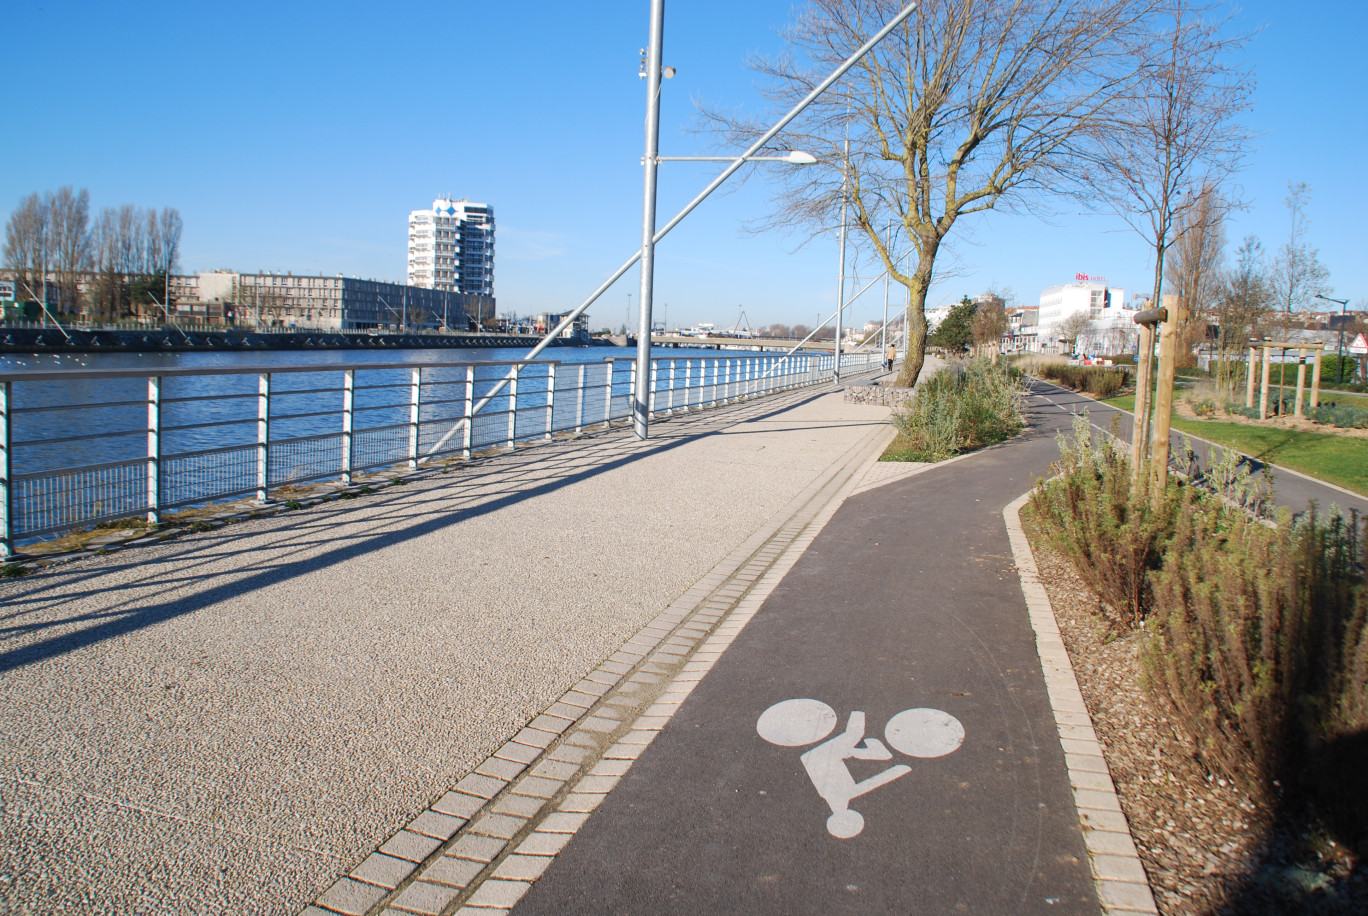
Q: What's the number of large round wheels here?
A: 2